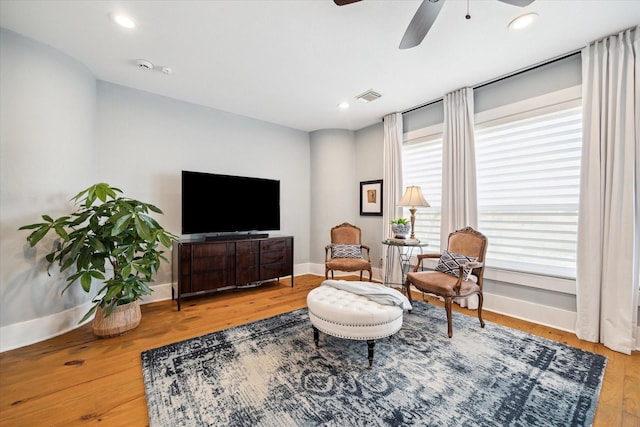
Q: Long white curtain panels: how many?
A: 3